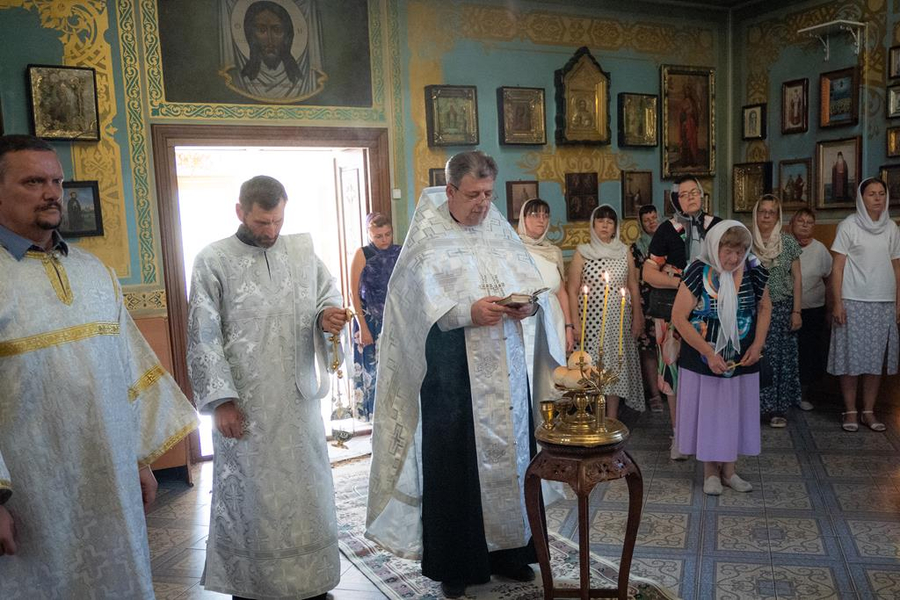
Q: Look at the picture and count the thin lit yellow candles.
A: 3